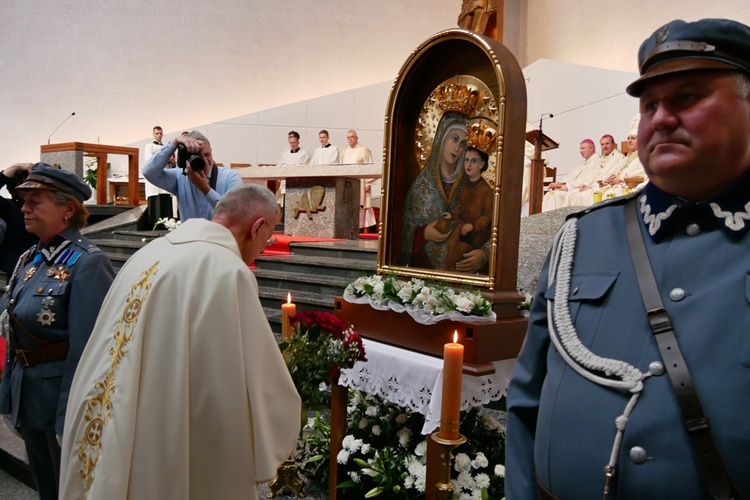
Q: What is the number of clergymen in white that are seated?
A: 3